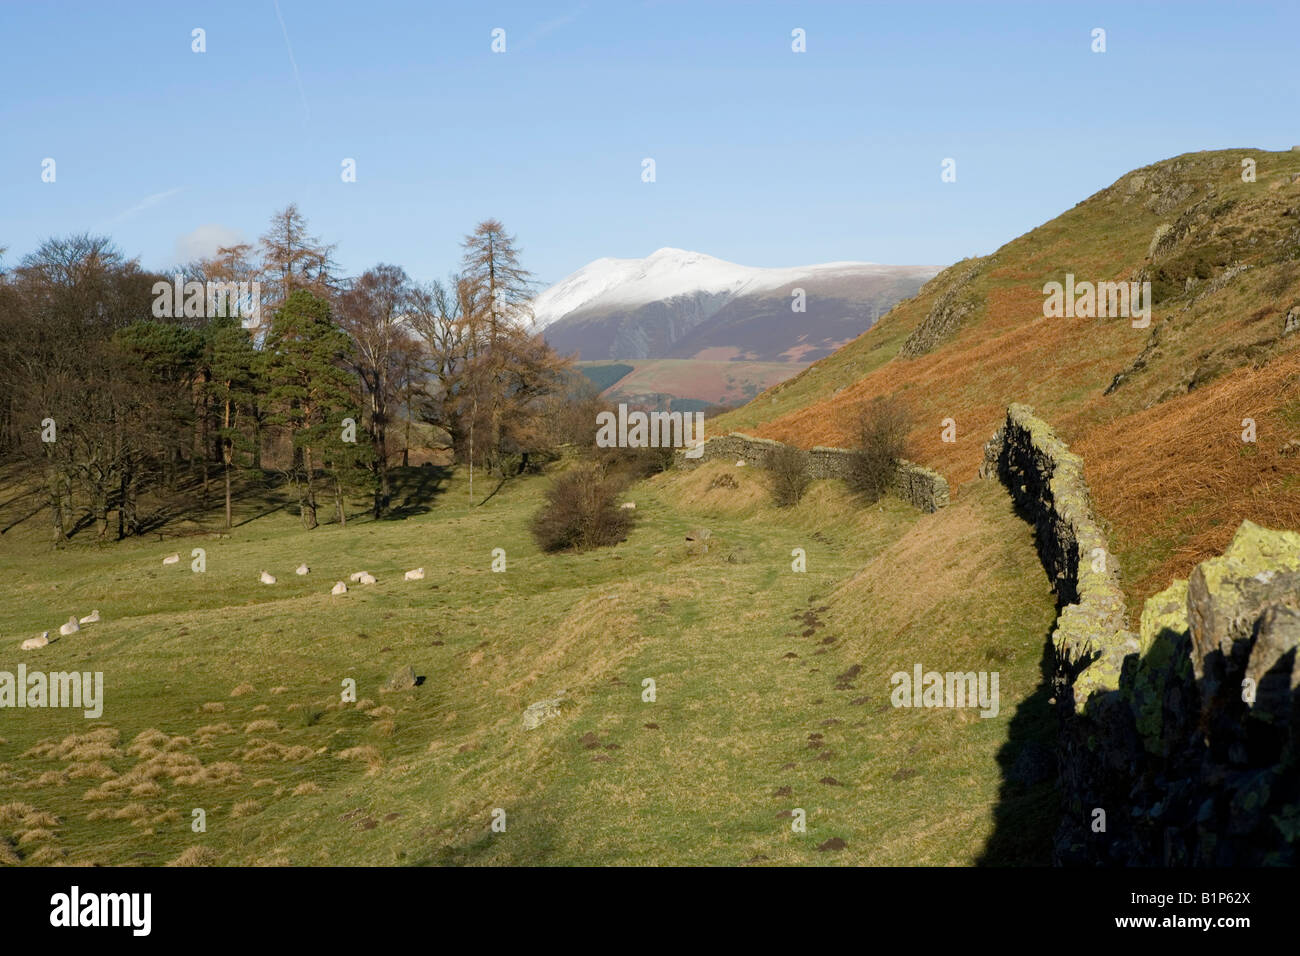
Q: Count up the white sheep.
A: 11